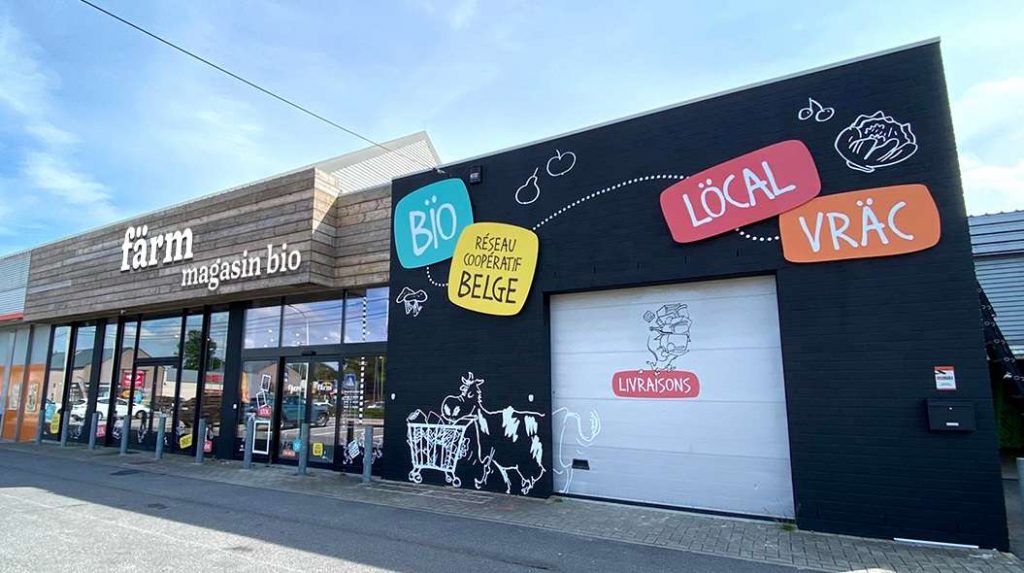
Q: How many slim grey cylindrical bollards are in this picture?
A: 9